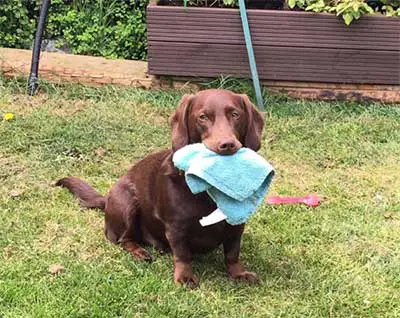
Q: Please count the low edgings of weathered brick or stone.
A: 1